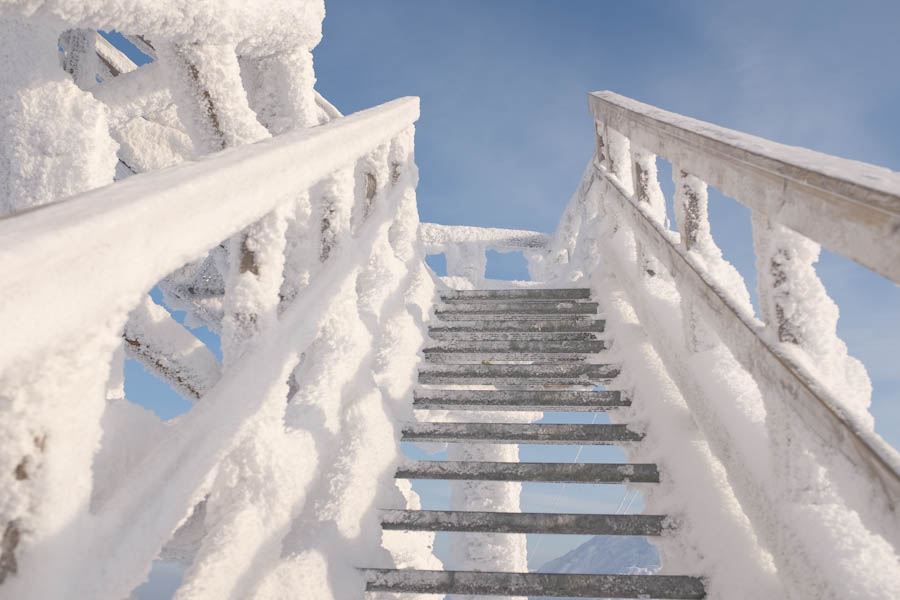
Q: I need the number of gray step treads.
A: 10